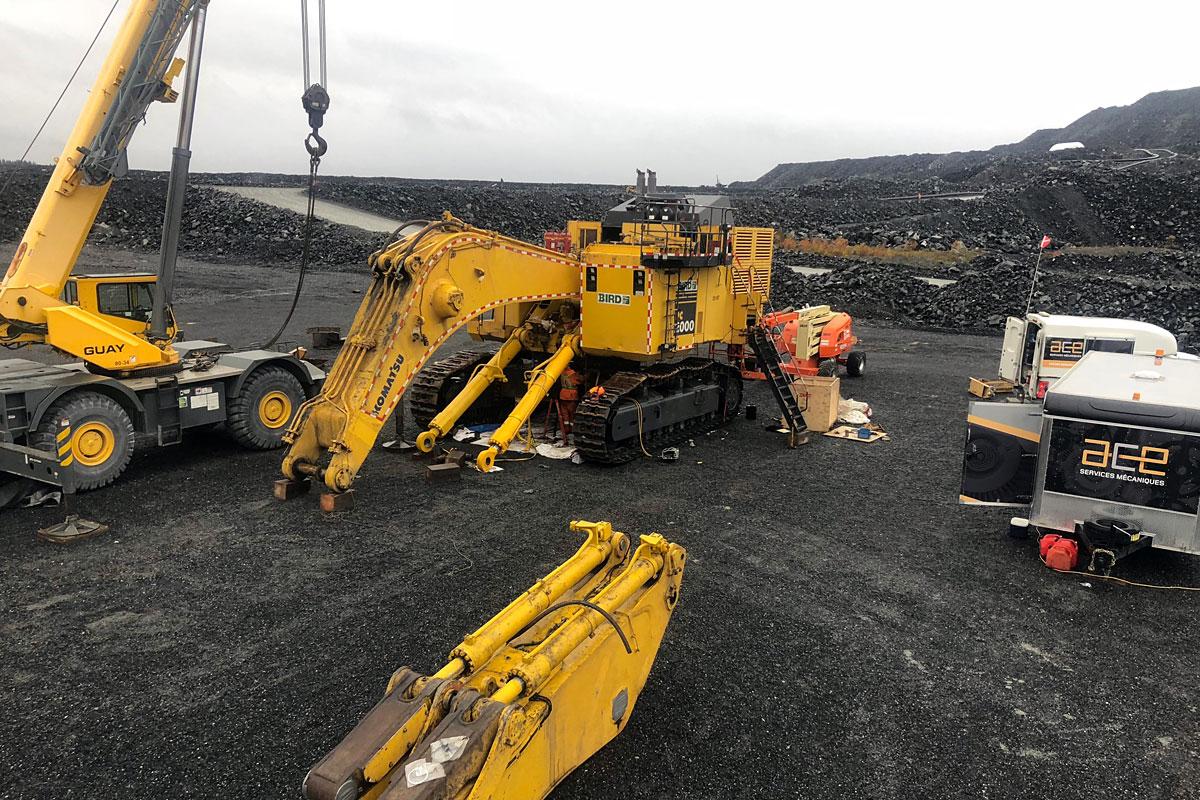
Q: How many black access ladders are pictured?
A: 2